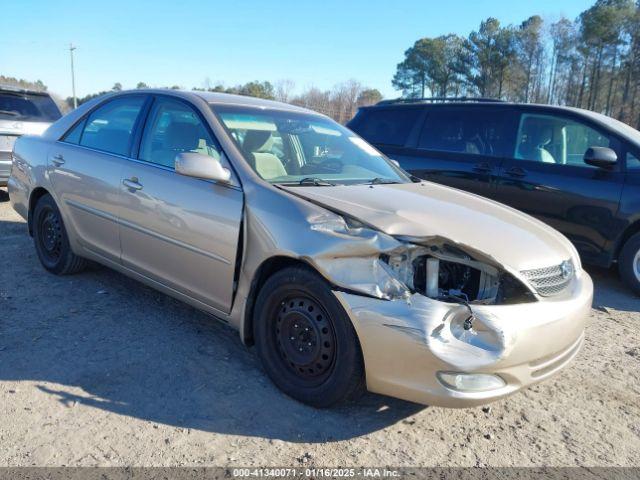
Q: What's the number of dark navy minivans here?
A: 1